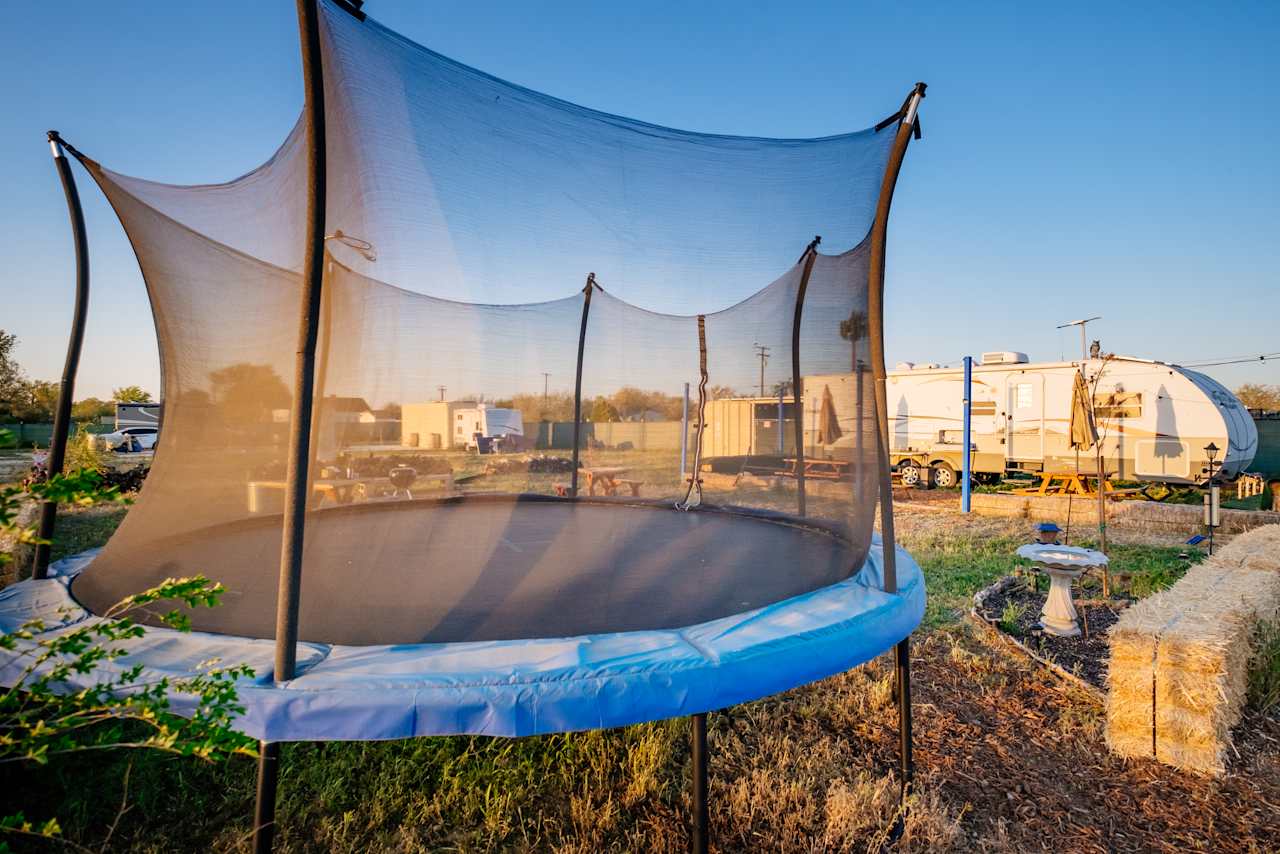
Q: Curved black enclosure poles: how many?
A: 6